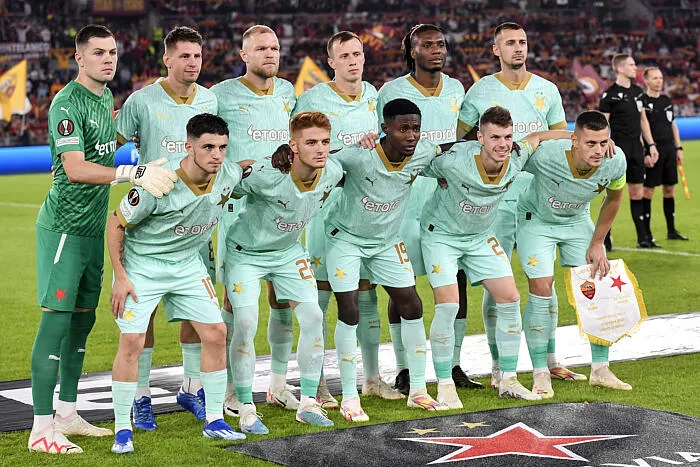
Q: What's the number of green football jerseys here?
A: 1